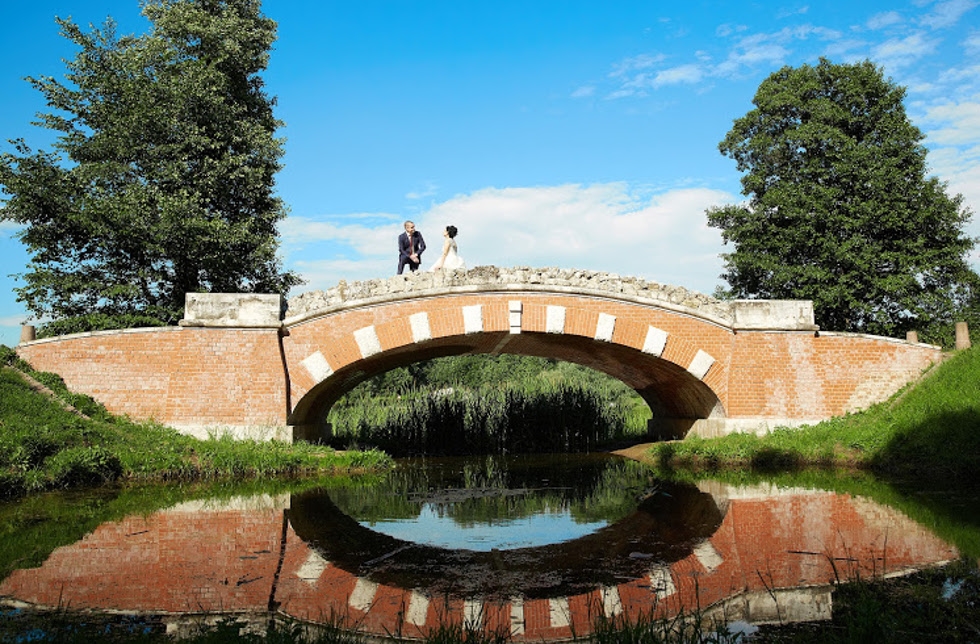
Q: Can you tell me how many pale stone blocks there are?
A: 9